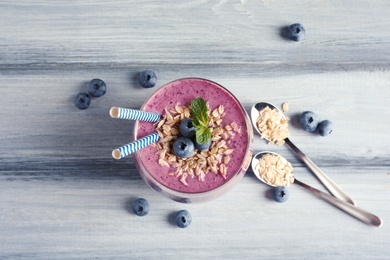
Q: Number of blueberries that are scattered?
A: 9